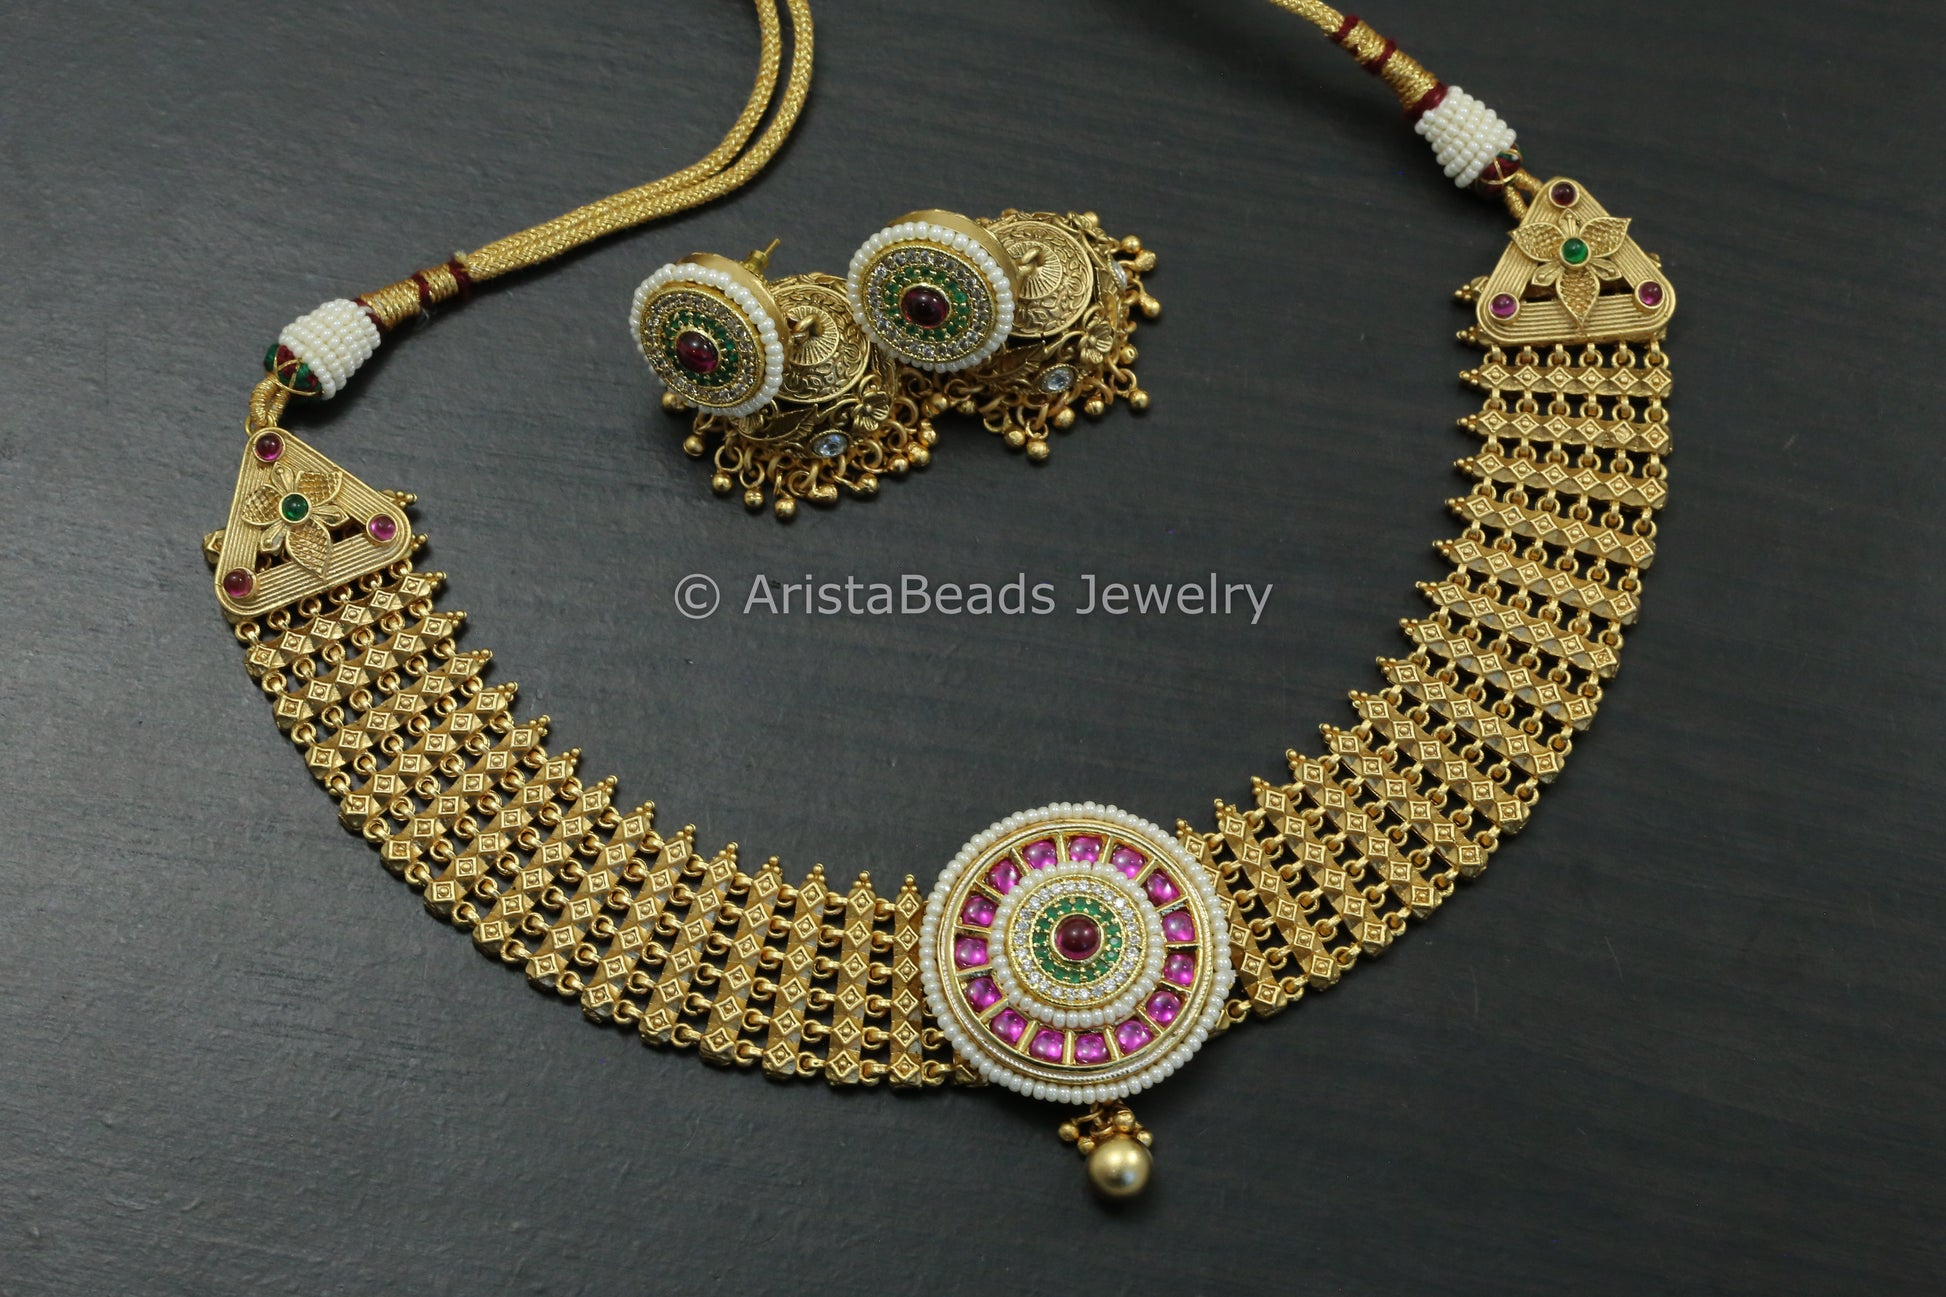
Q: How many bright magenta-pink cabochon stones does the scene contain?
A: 15